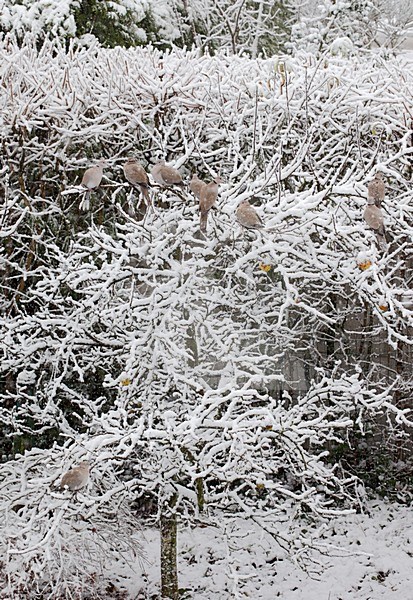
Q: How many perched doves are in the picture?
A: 9